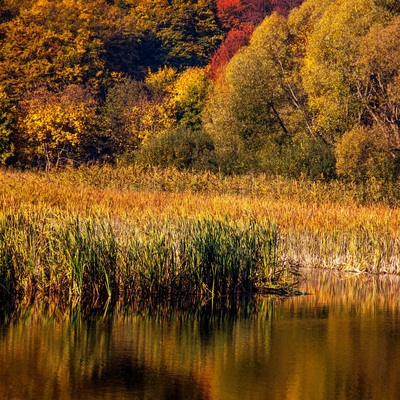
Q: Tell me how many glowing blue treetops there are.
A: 0